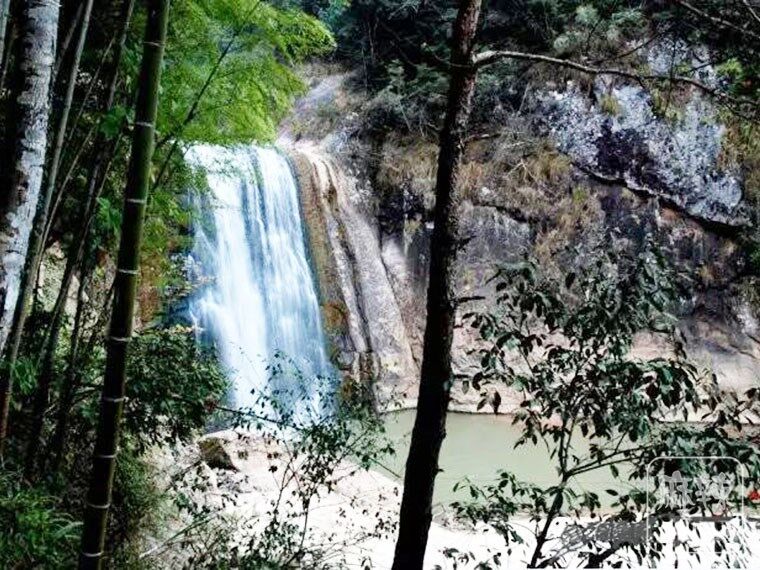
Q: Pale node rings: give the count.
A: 9